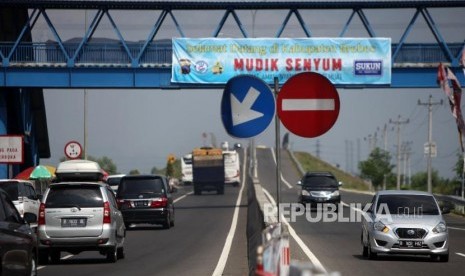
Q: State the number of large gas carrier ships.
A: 0